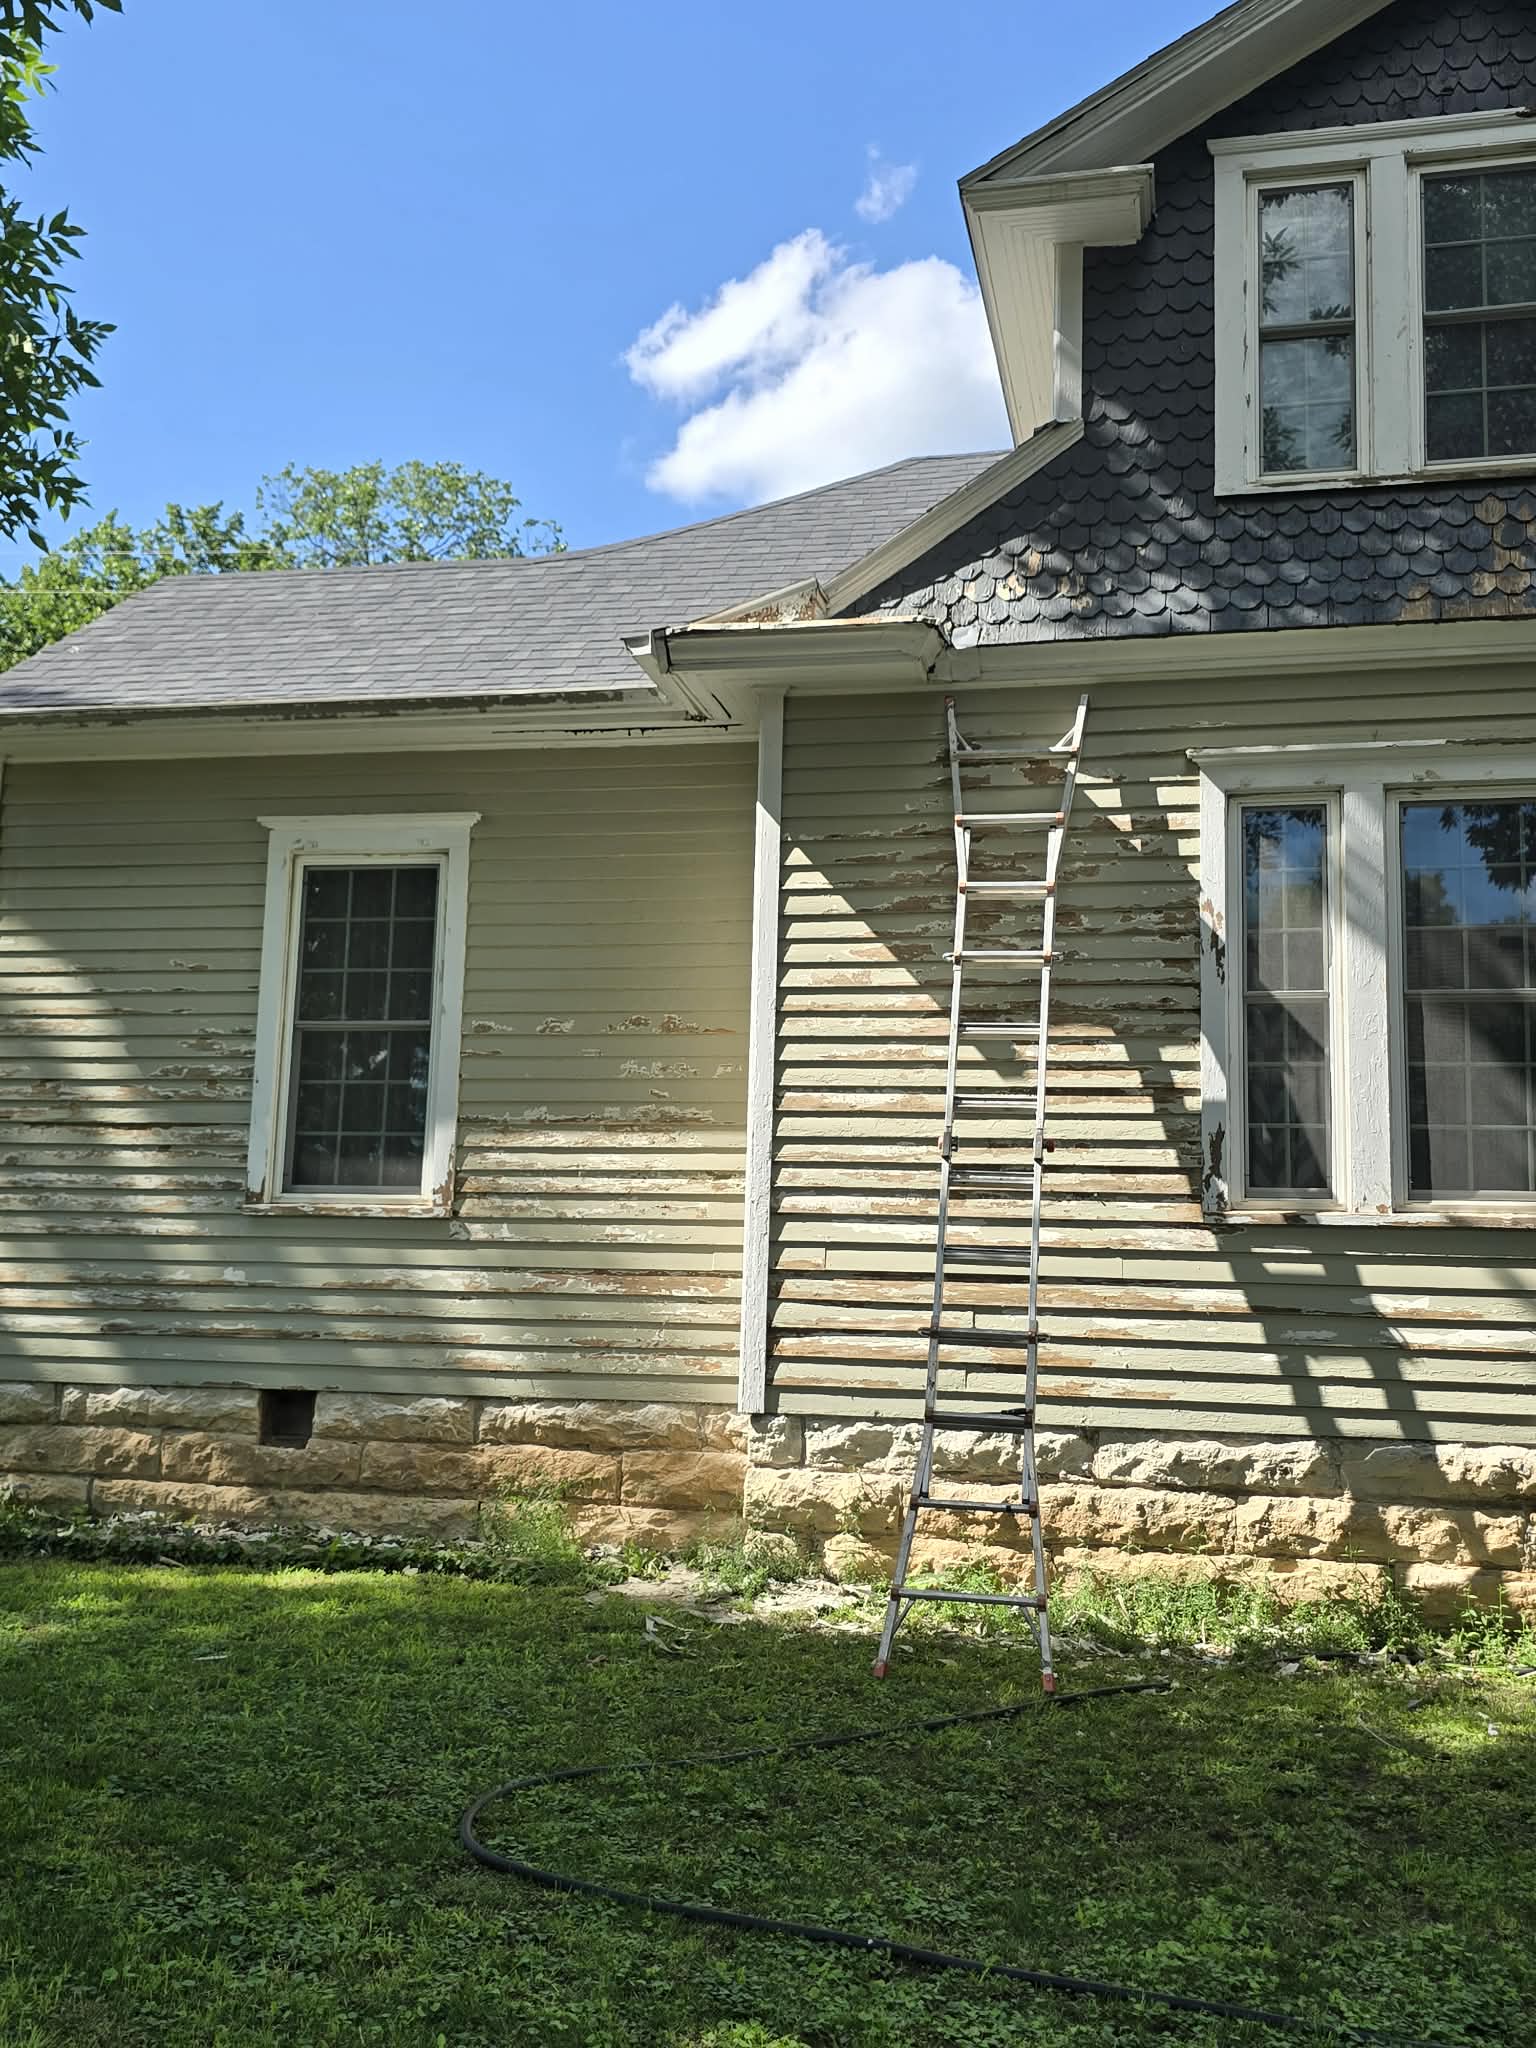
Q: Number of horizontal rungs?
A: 12